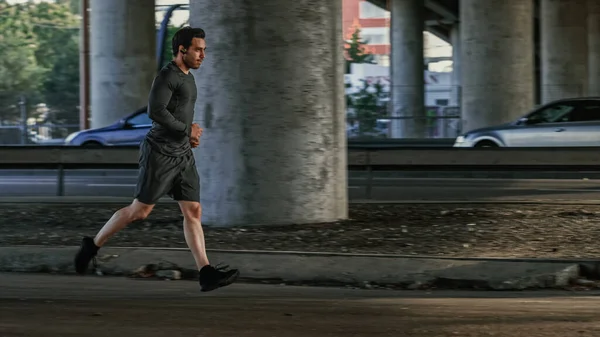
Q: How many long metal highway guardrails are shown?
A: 1